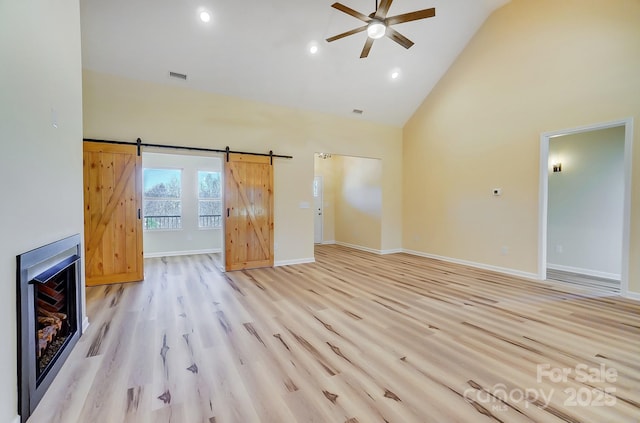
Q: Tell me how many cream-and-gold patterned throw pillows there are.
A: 0